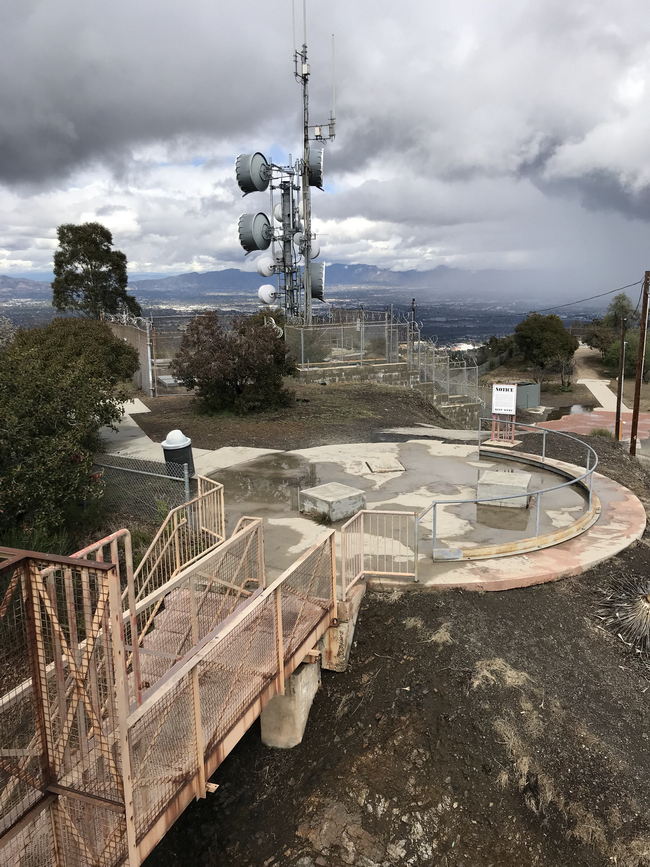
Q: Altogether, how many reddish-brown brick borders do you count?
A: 1